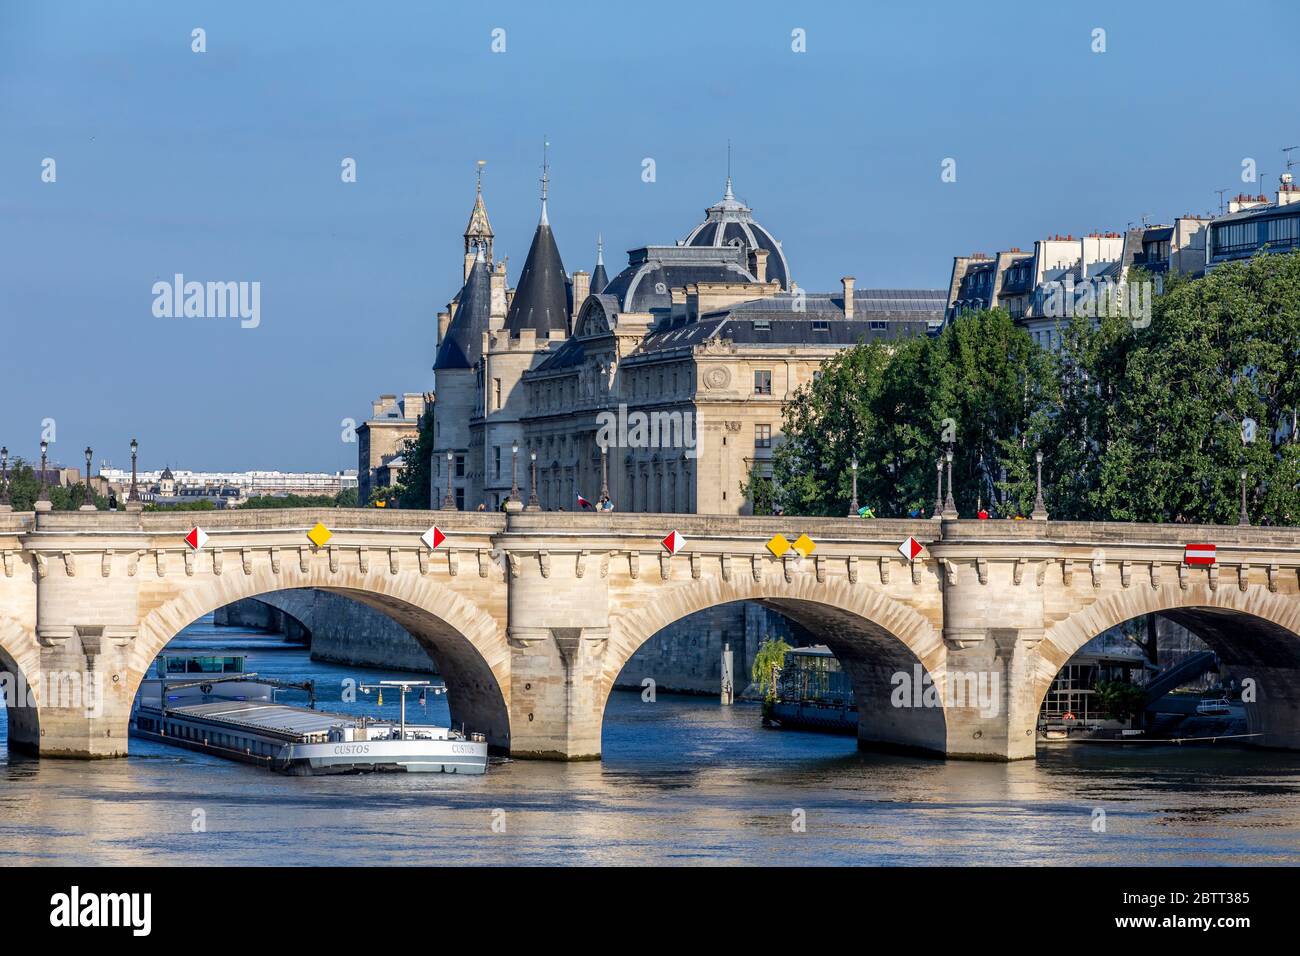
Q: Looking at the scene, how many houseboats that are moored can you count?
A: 2